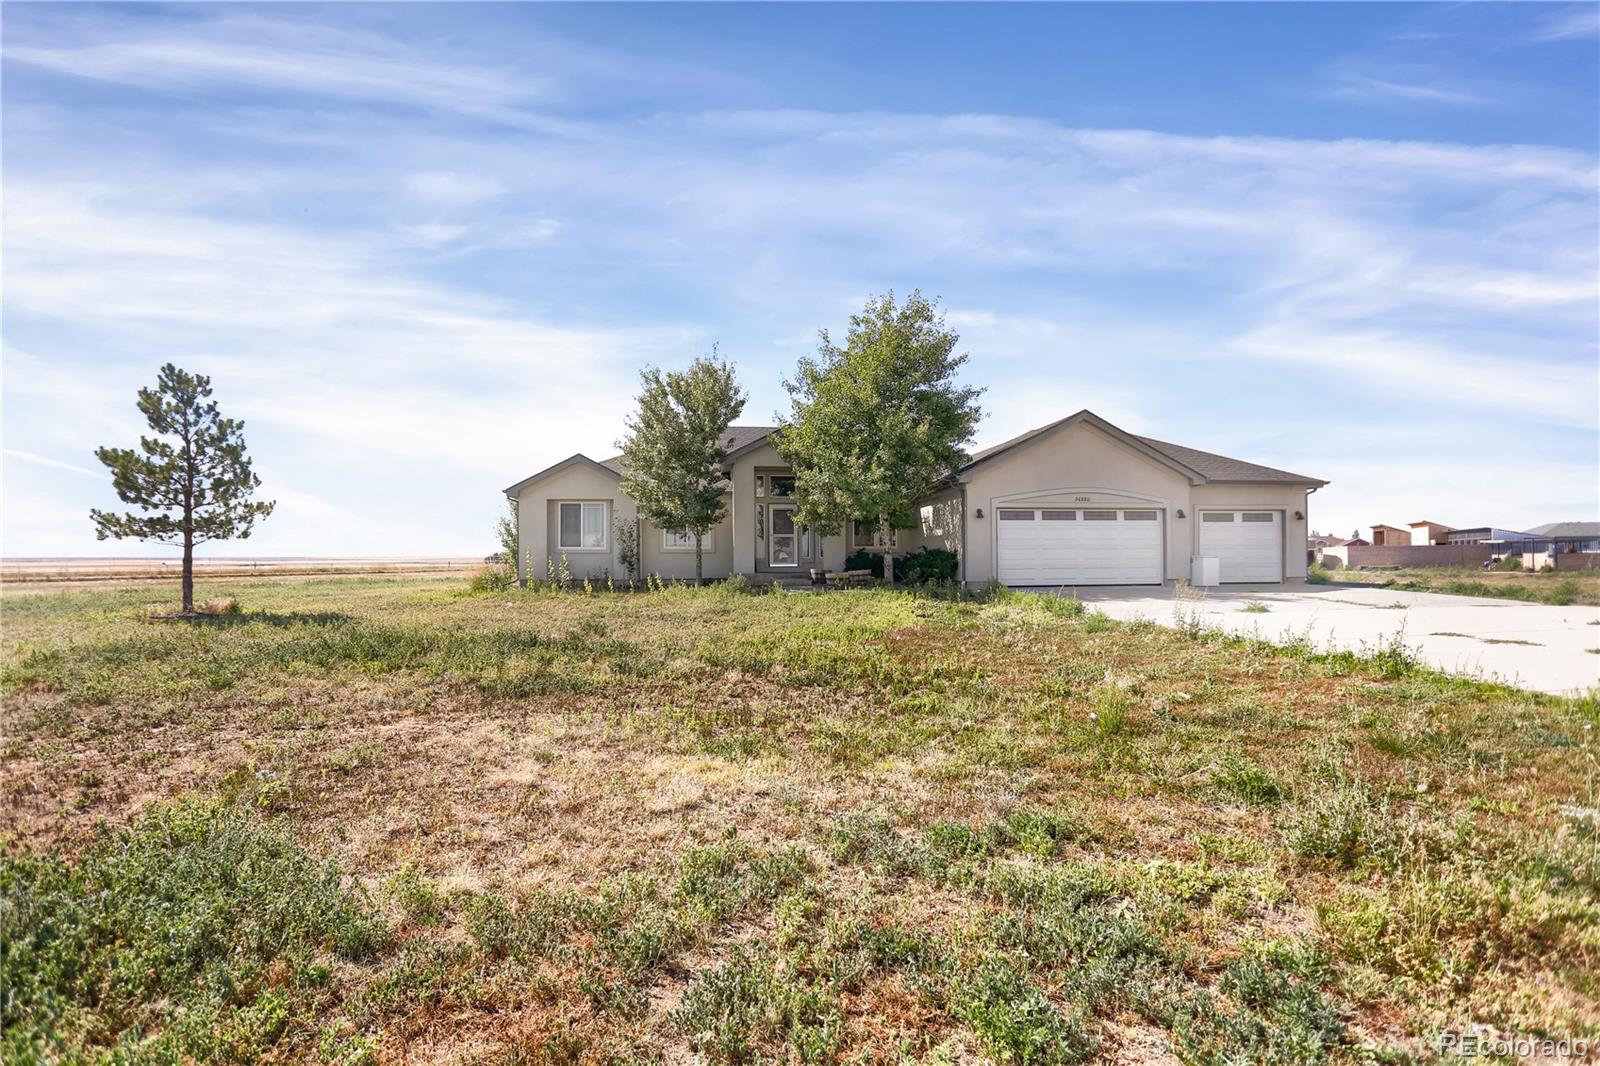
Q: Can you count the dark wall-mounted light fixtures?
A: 3